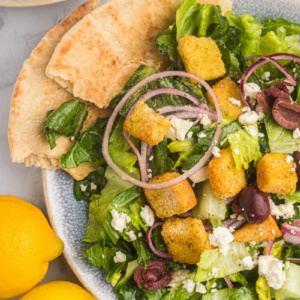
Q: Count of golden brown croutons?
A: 8